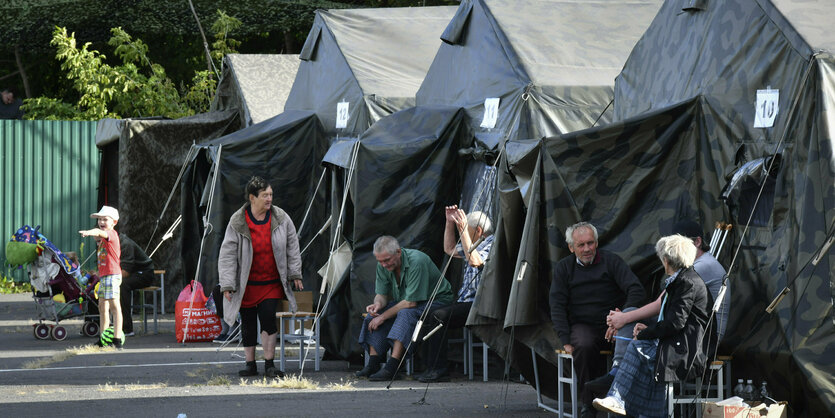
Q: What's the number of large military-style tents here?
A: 4